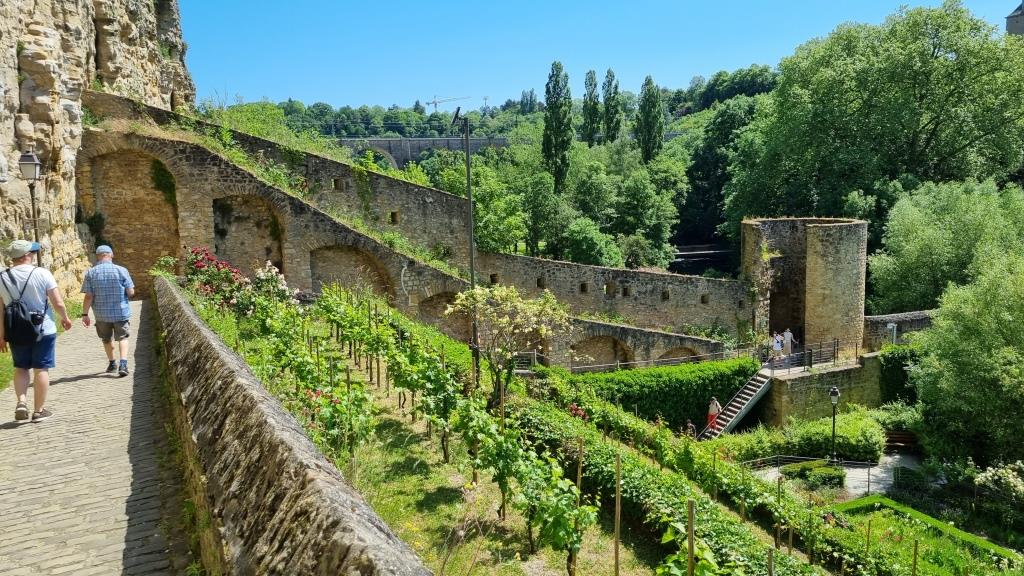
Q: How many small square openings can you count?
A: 10